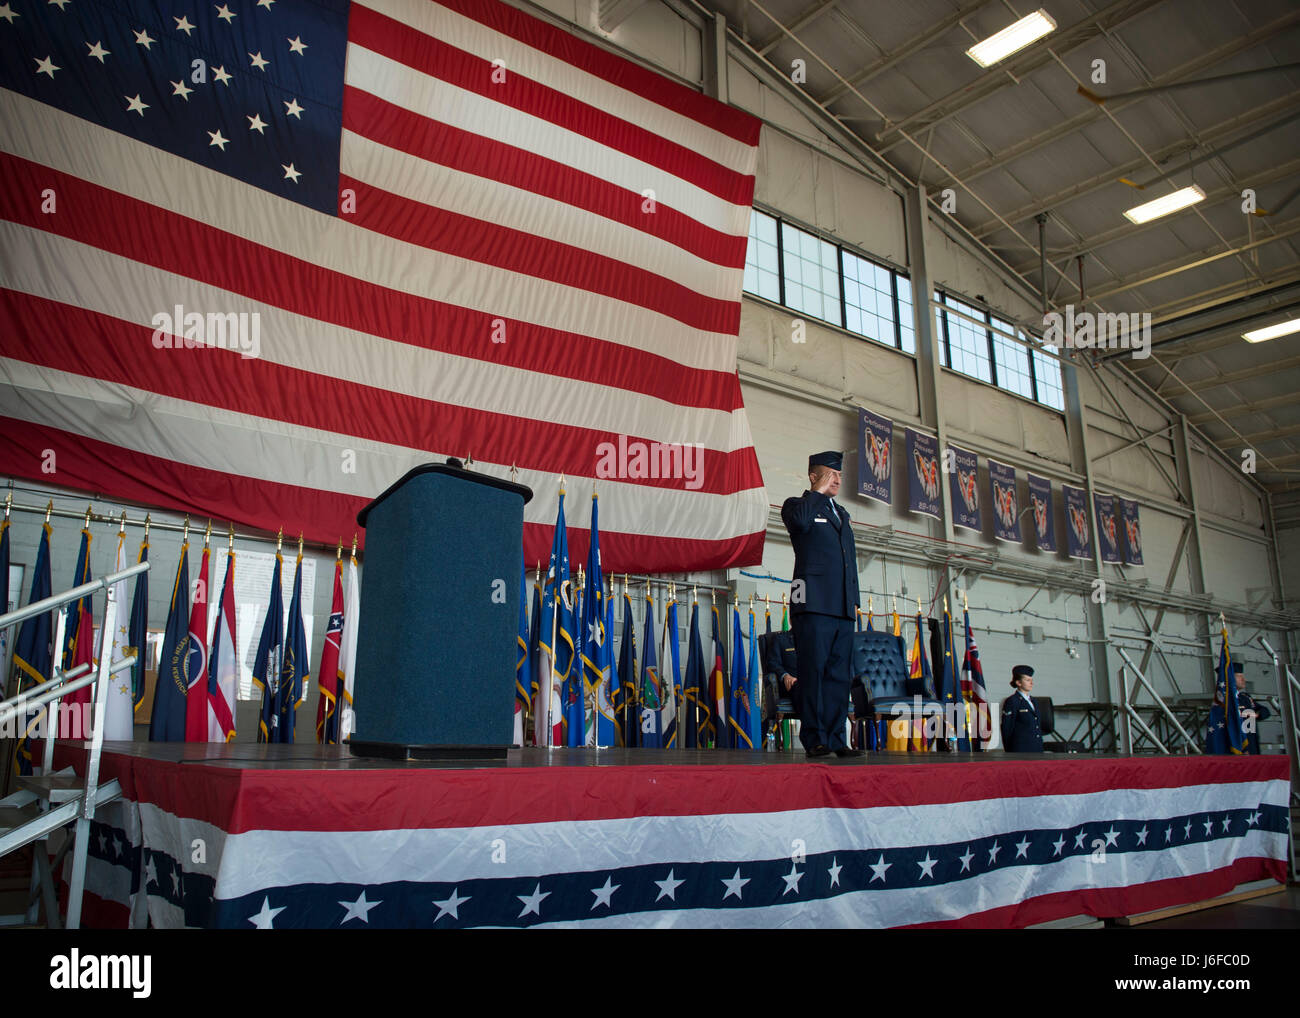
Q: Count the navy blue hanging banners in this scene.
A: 8